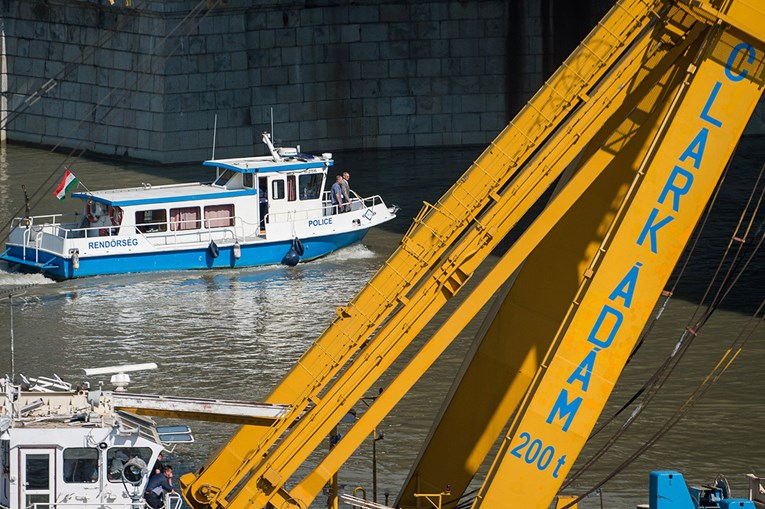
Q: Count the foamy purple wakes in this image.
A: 0